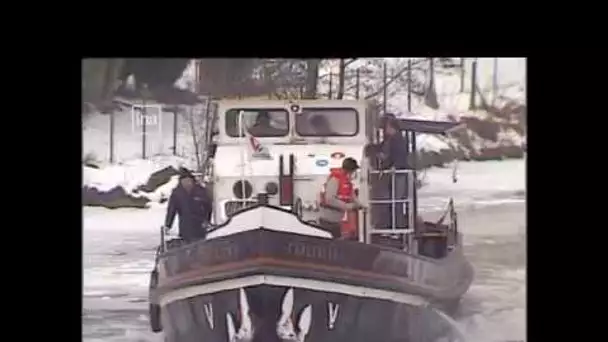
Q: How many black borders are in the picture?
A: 3